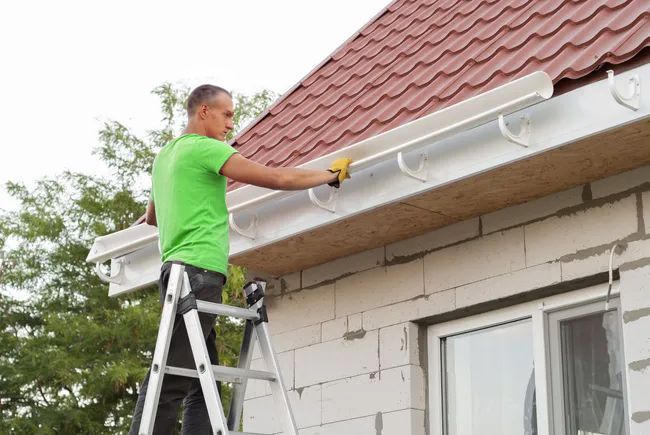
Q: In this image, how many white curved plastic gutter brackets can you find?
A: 6